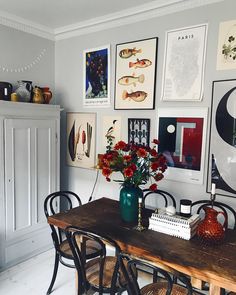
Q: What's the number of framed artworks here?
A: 9